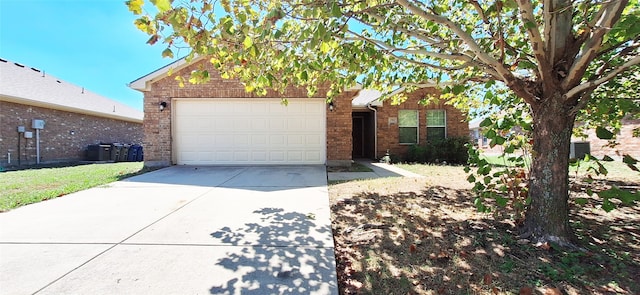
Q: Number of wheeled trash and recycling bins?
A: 4